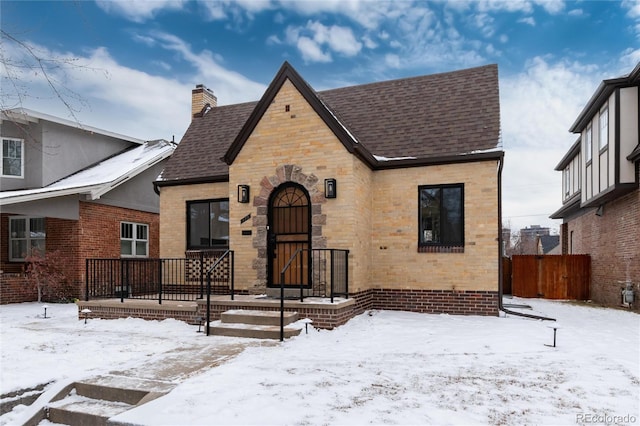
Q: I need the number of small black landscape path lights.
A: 5